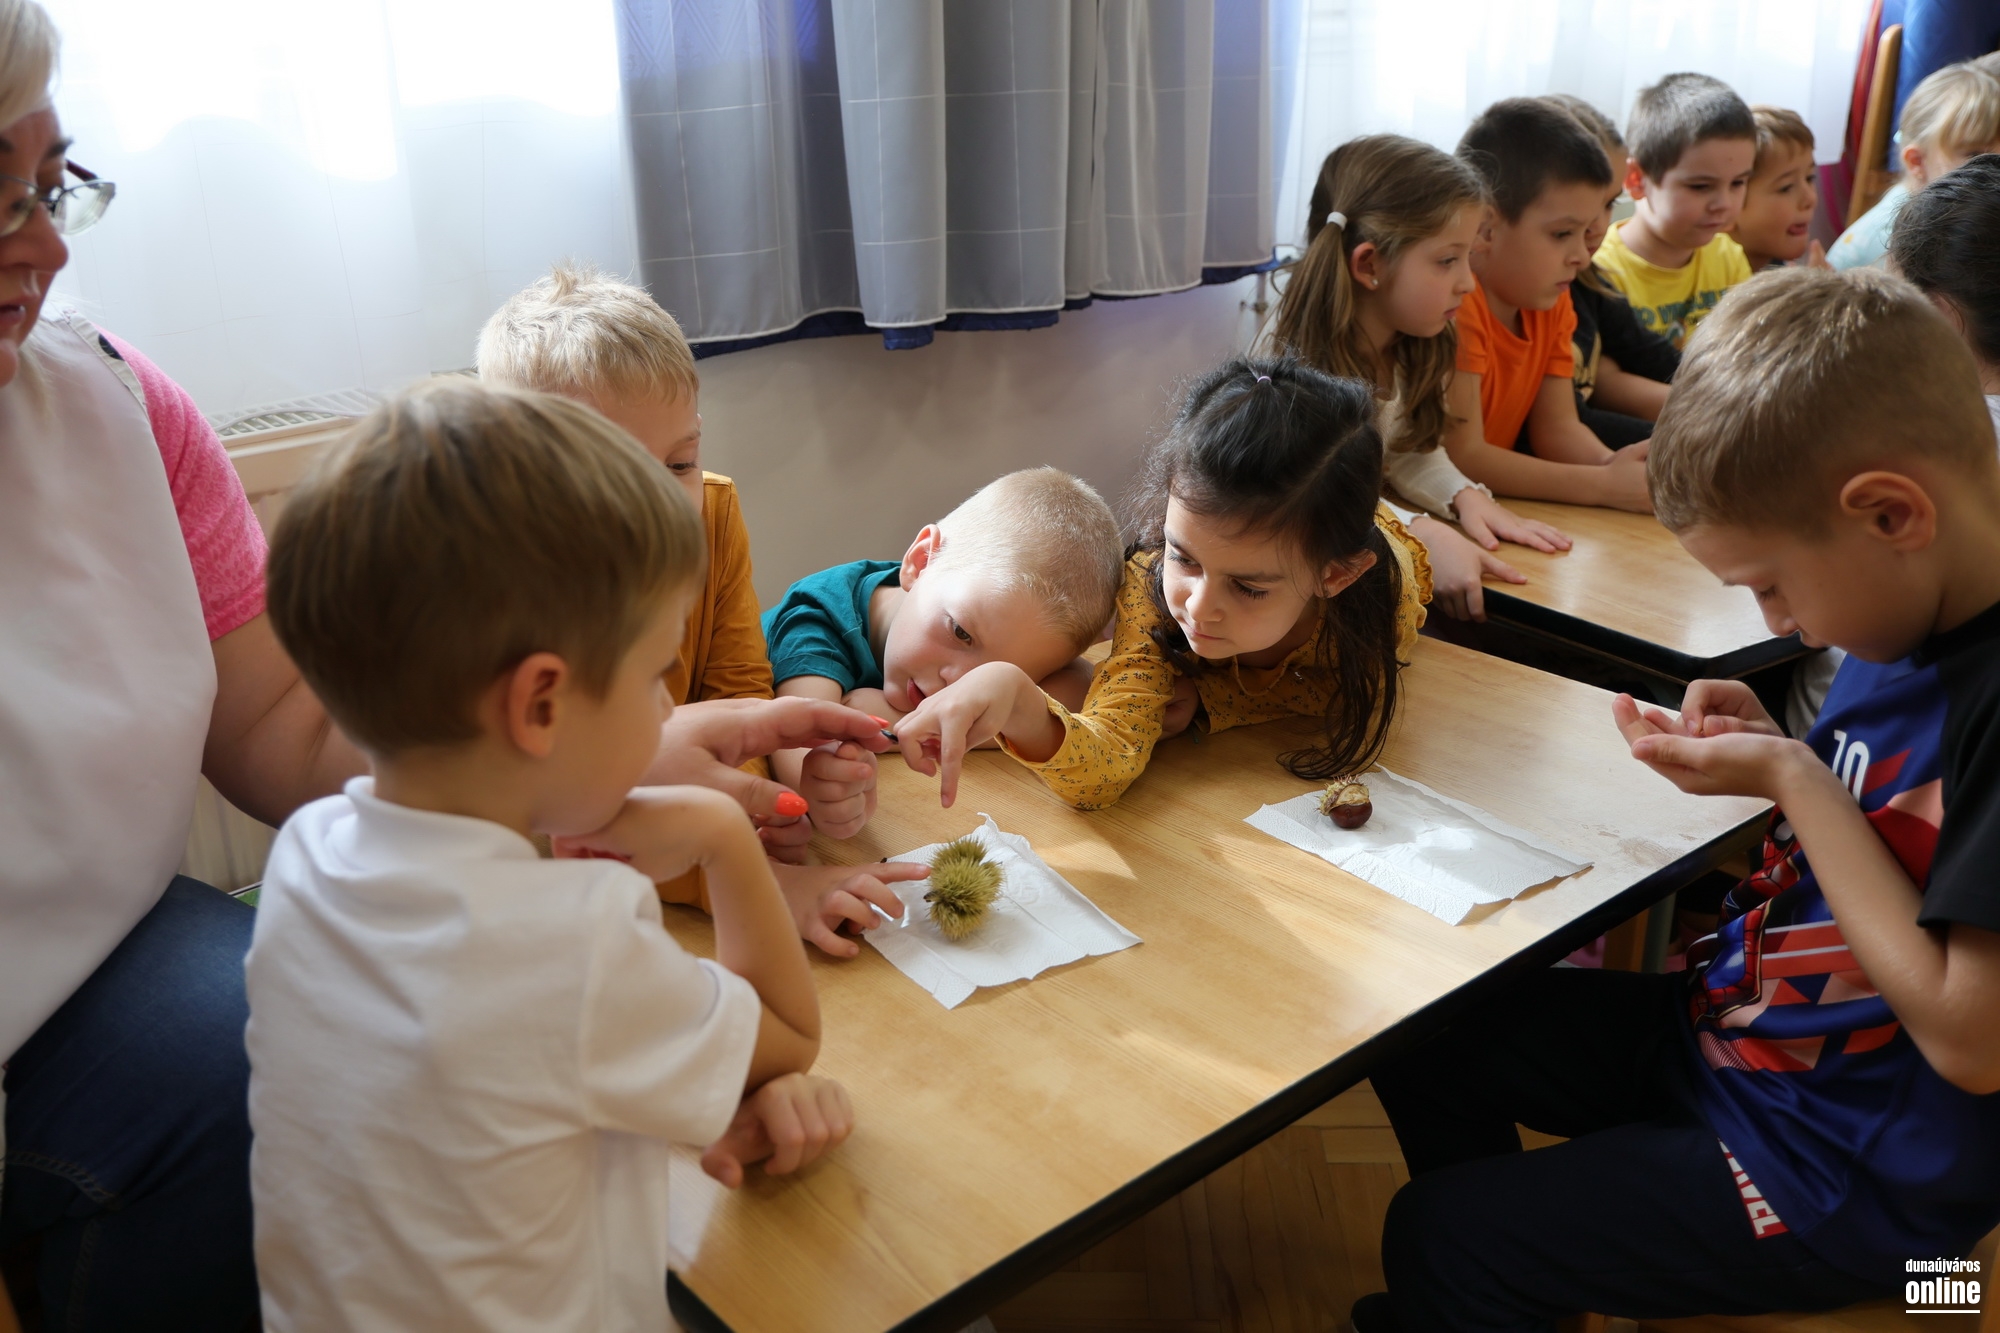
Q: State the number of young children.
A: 12